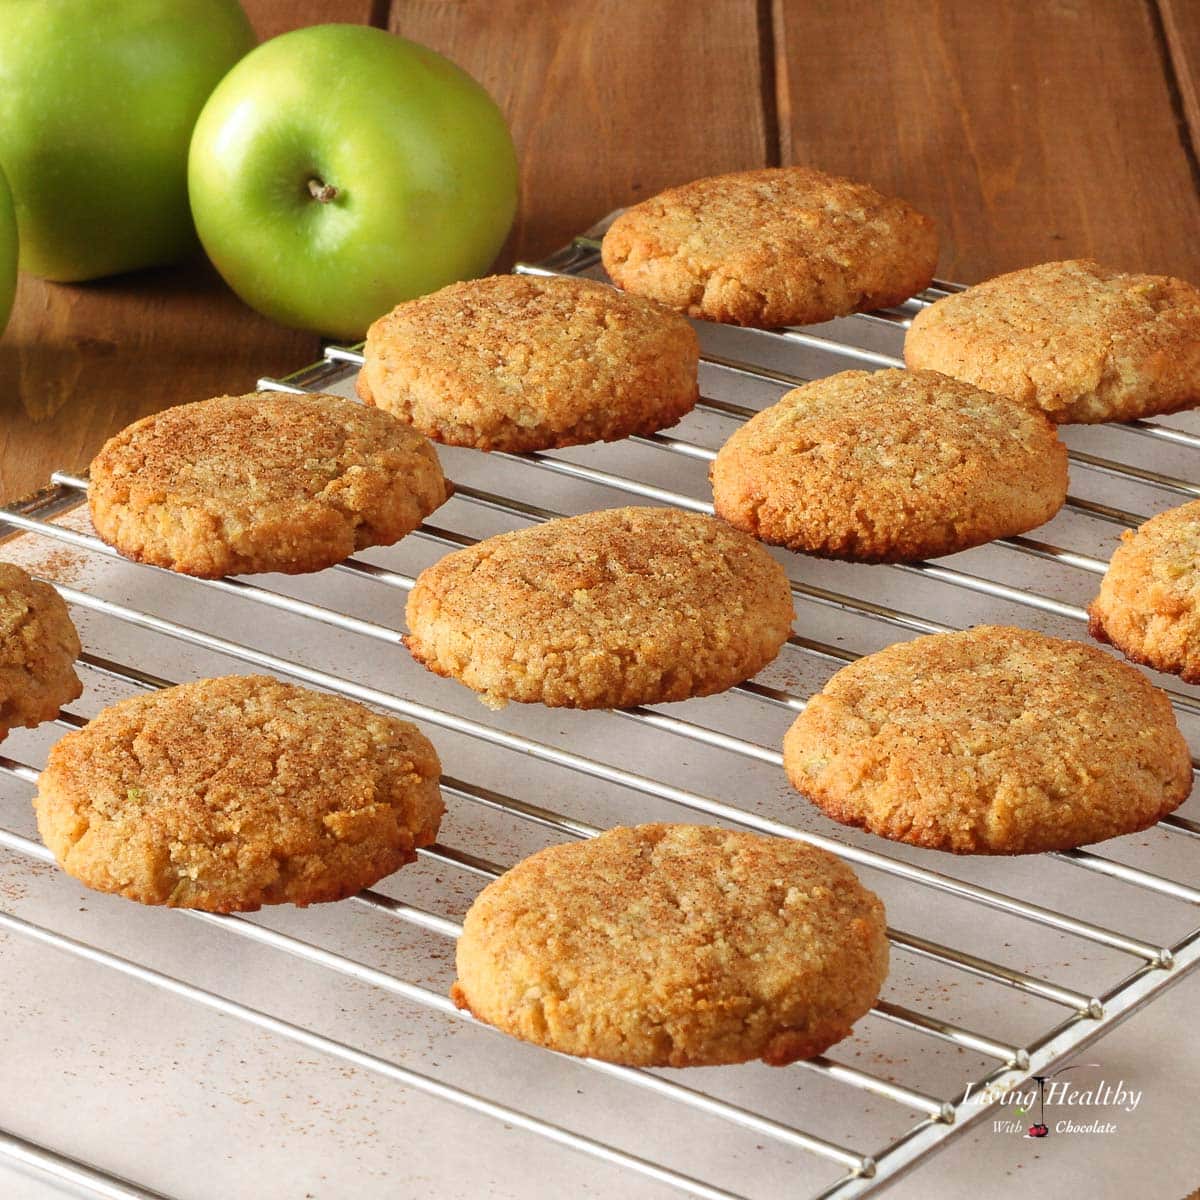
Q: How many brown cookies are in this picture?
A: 11